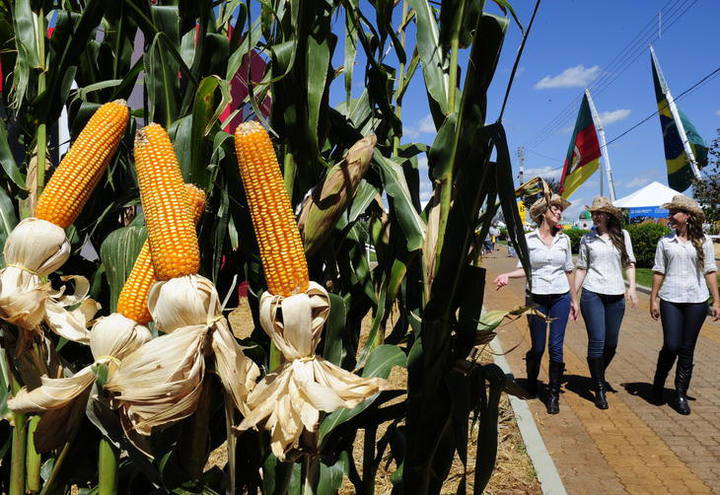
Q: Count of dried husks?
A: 4